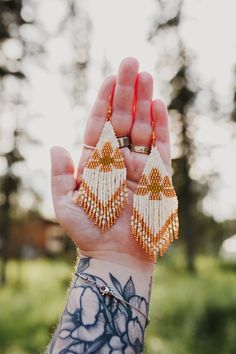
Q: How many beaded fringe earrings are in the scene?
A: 2